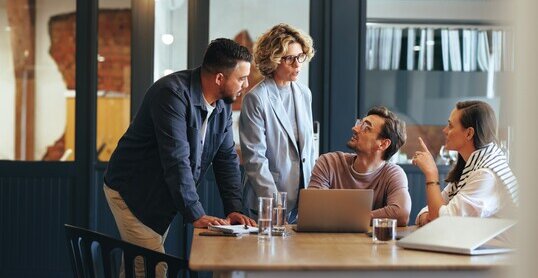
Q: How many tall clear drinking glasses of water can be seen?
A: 2